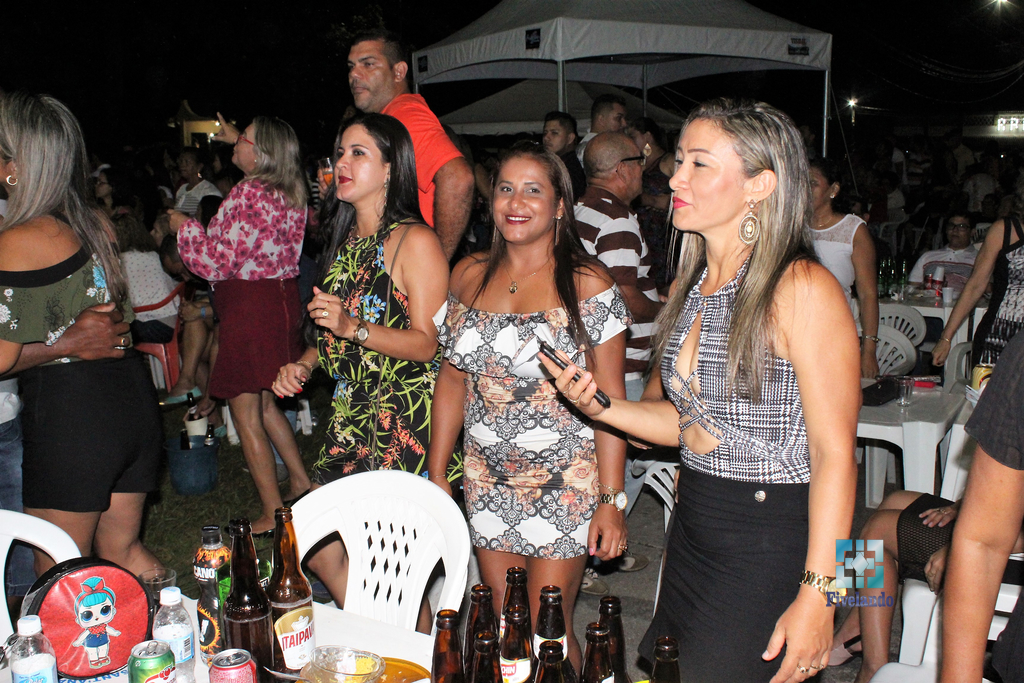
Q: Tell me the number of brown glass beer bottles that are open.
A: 12